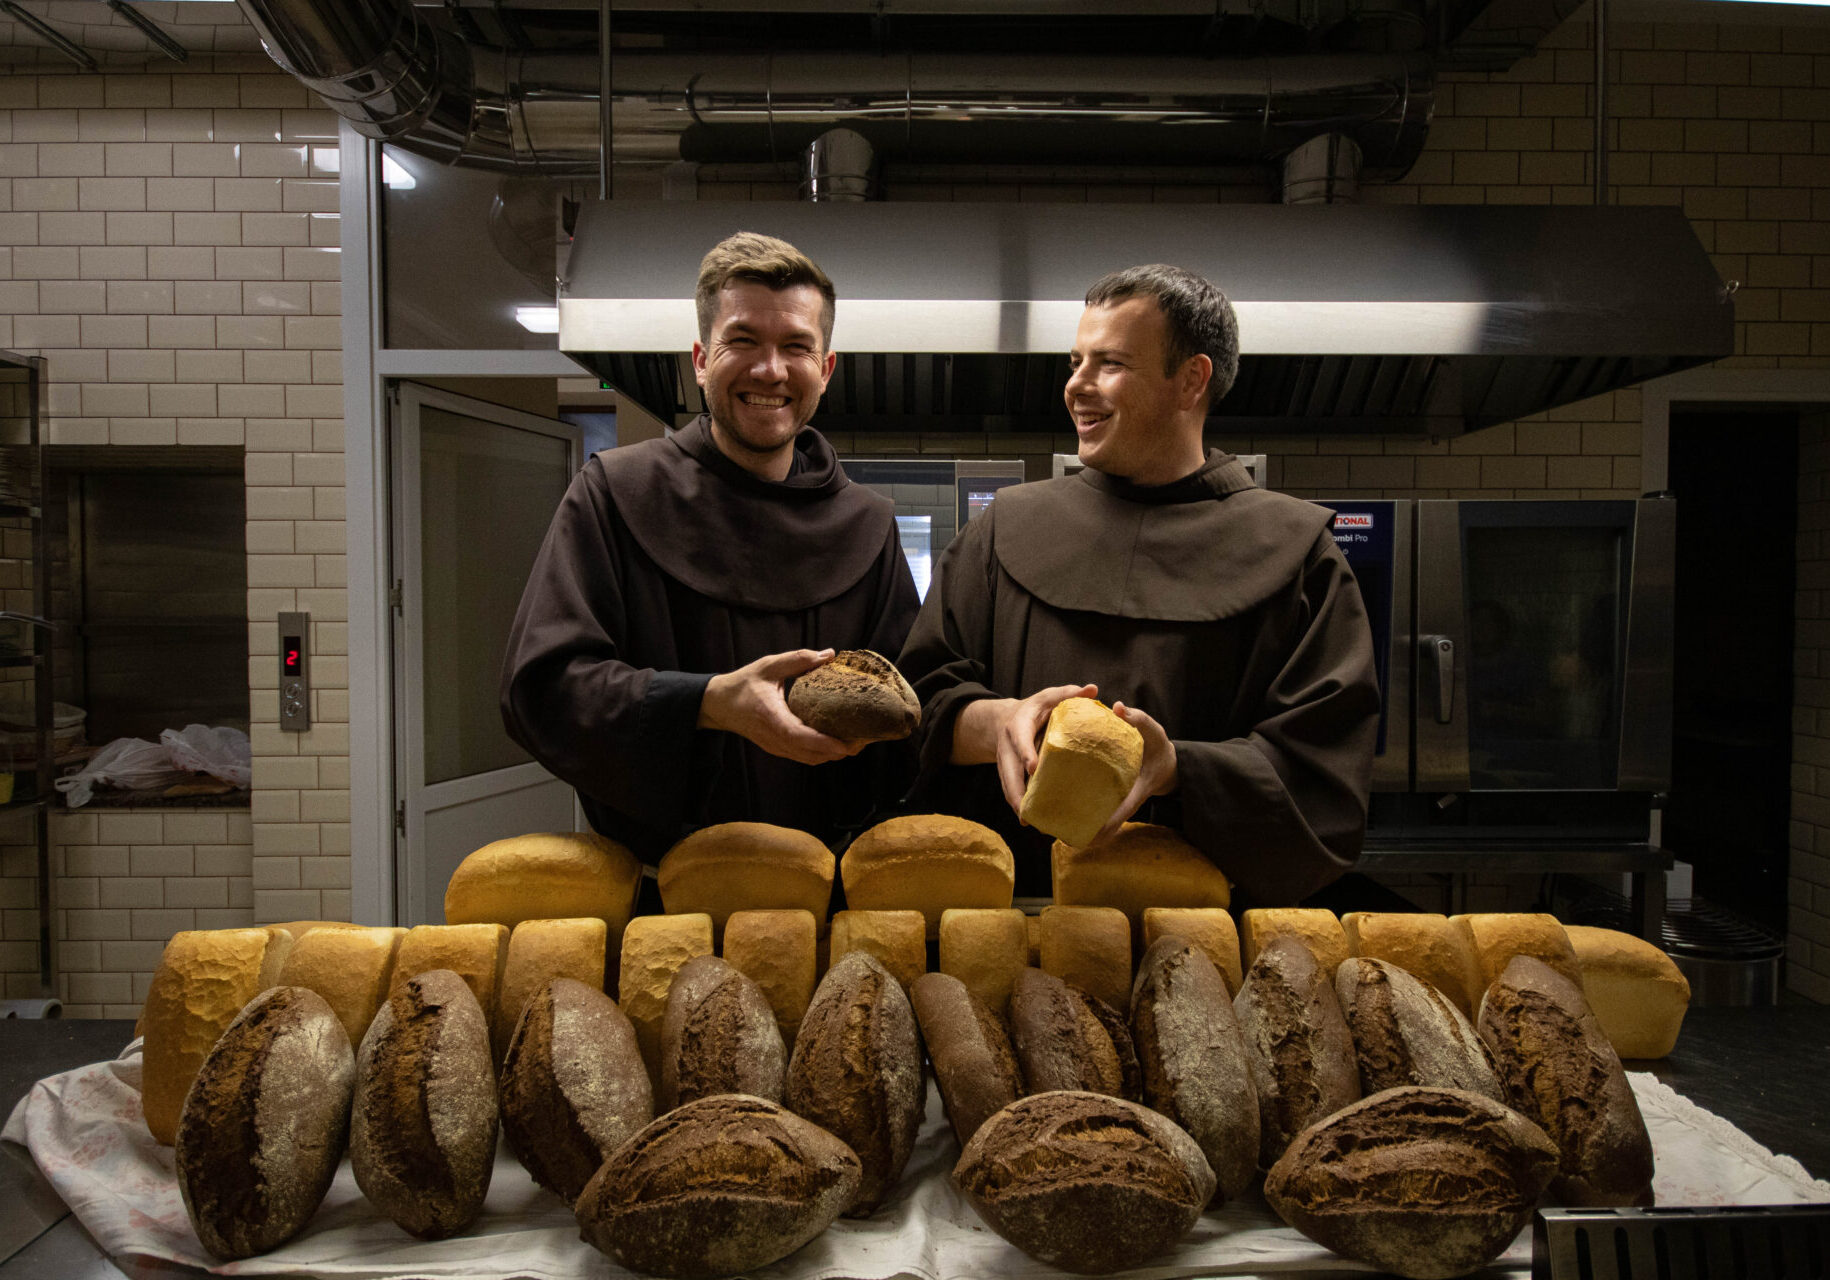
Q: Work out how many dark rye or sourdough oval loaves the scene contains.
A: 15